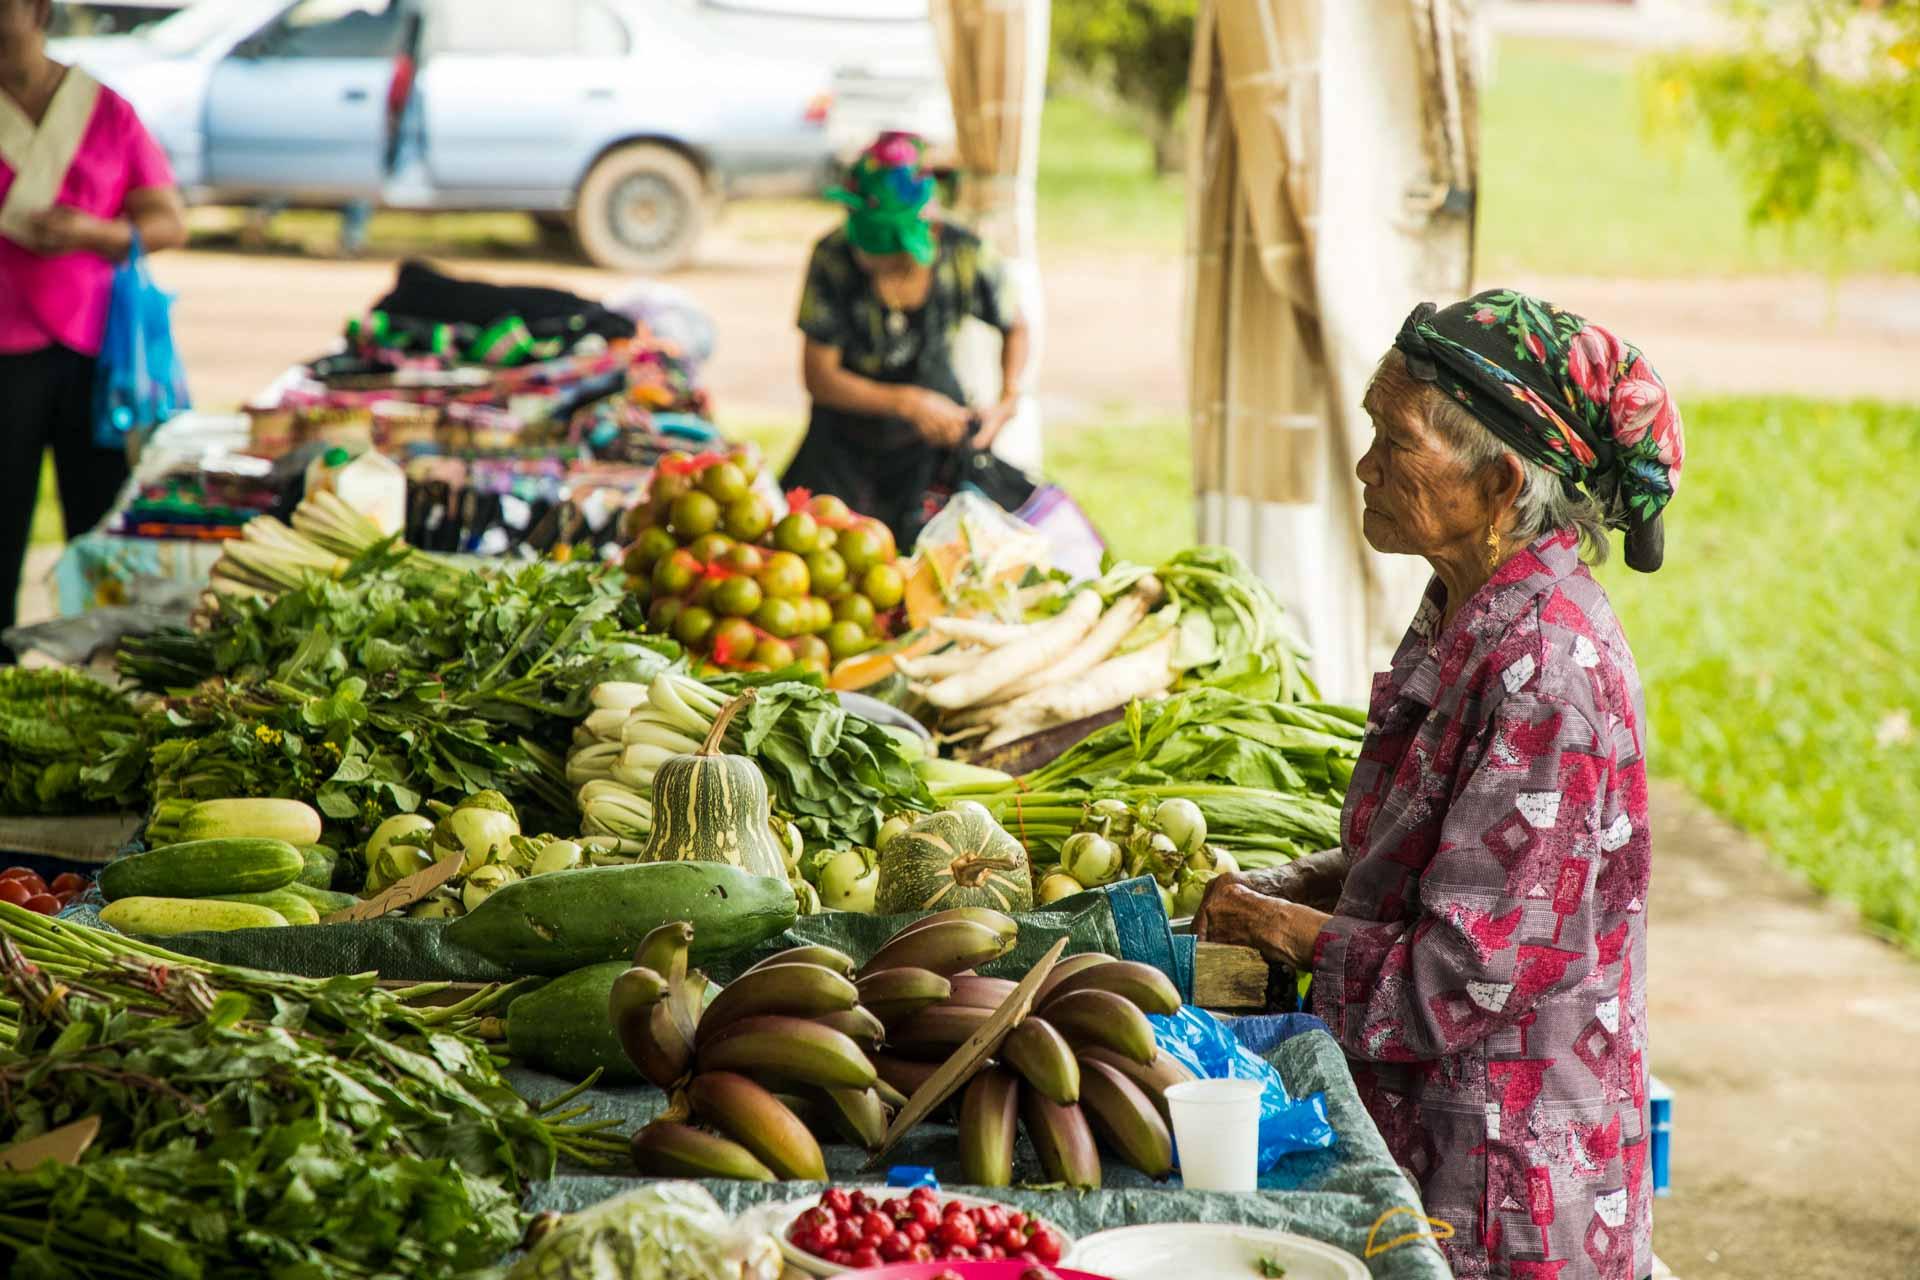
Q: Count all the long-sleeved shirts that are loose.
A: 1